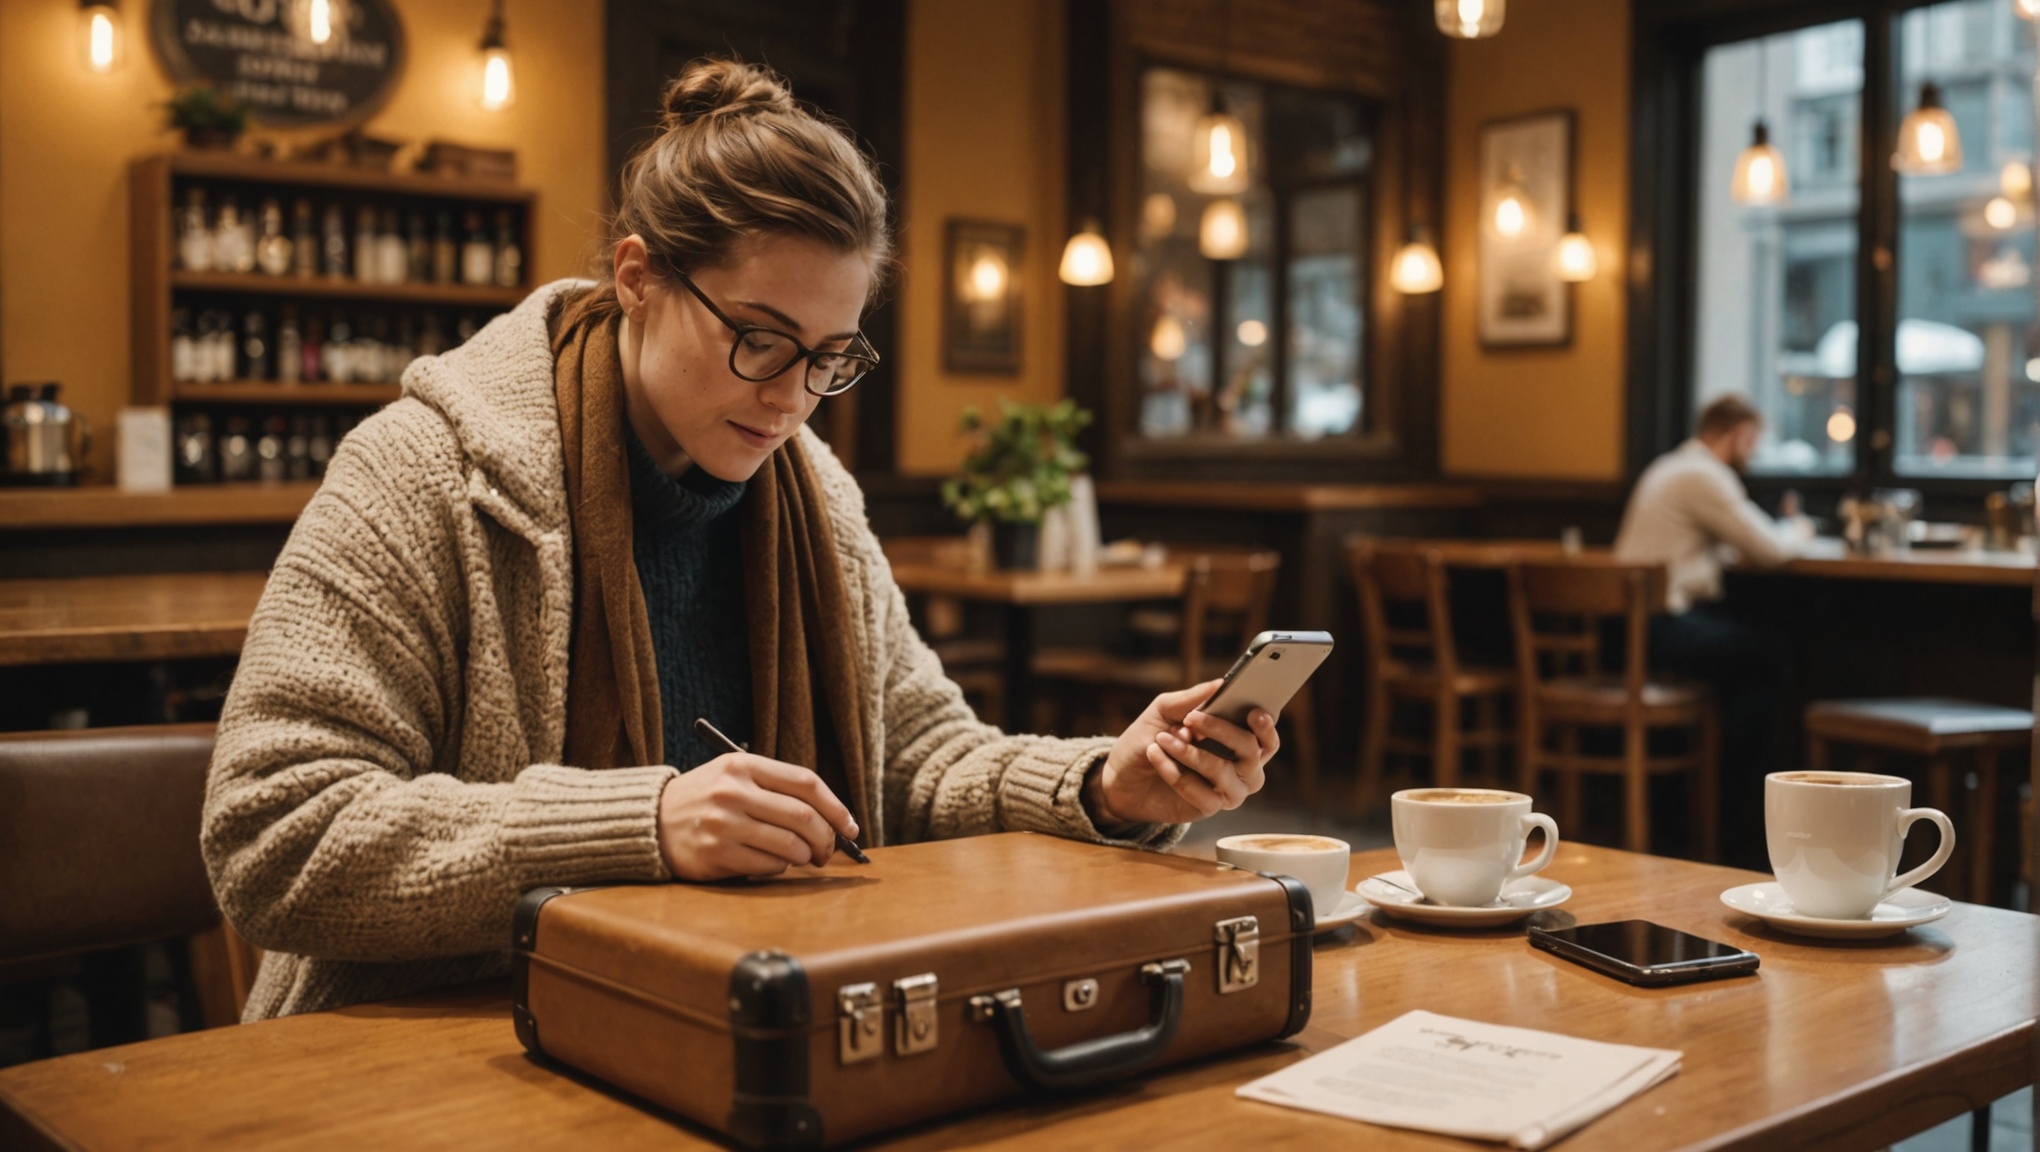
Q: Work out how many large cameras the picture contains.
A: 0